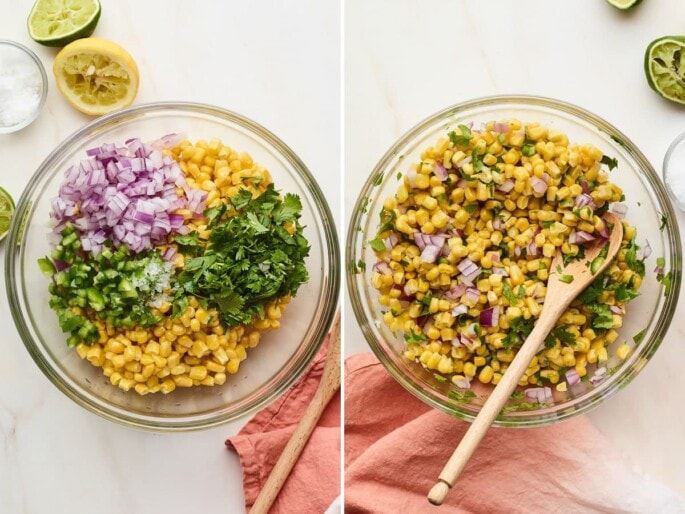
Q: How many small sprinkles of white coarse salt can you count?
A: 1